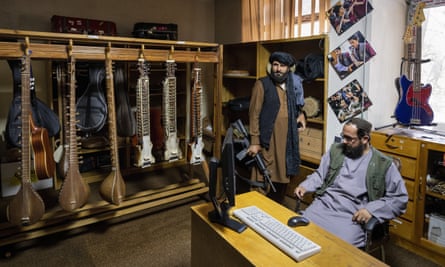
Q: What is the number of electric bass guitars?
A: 1